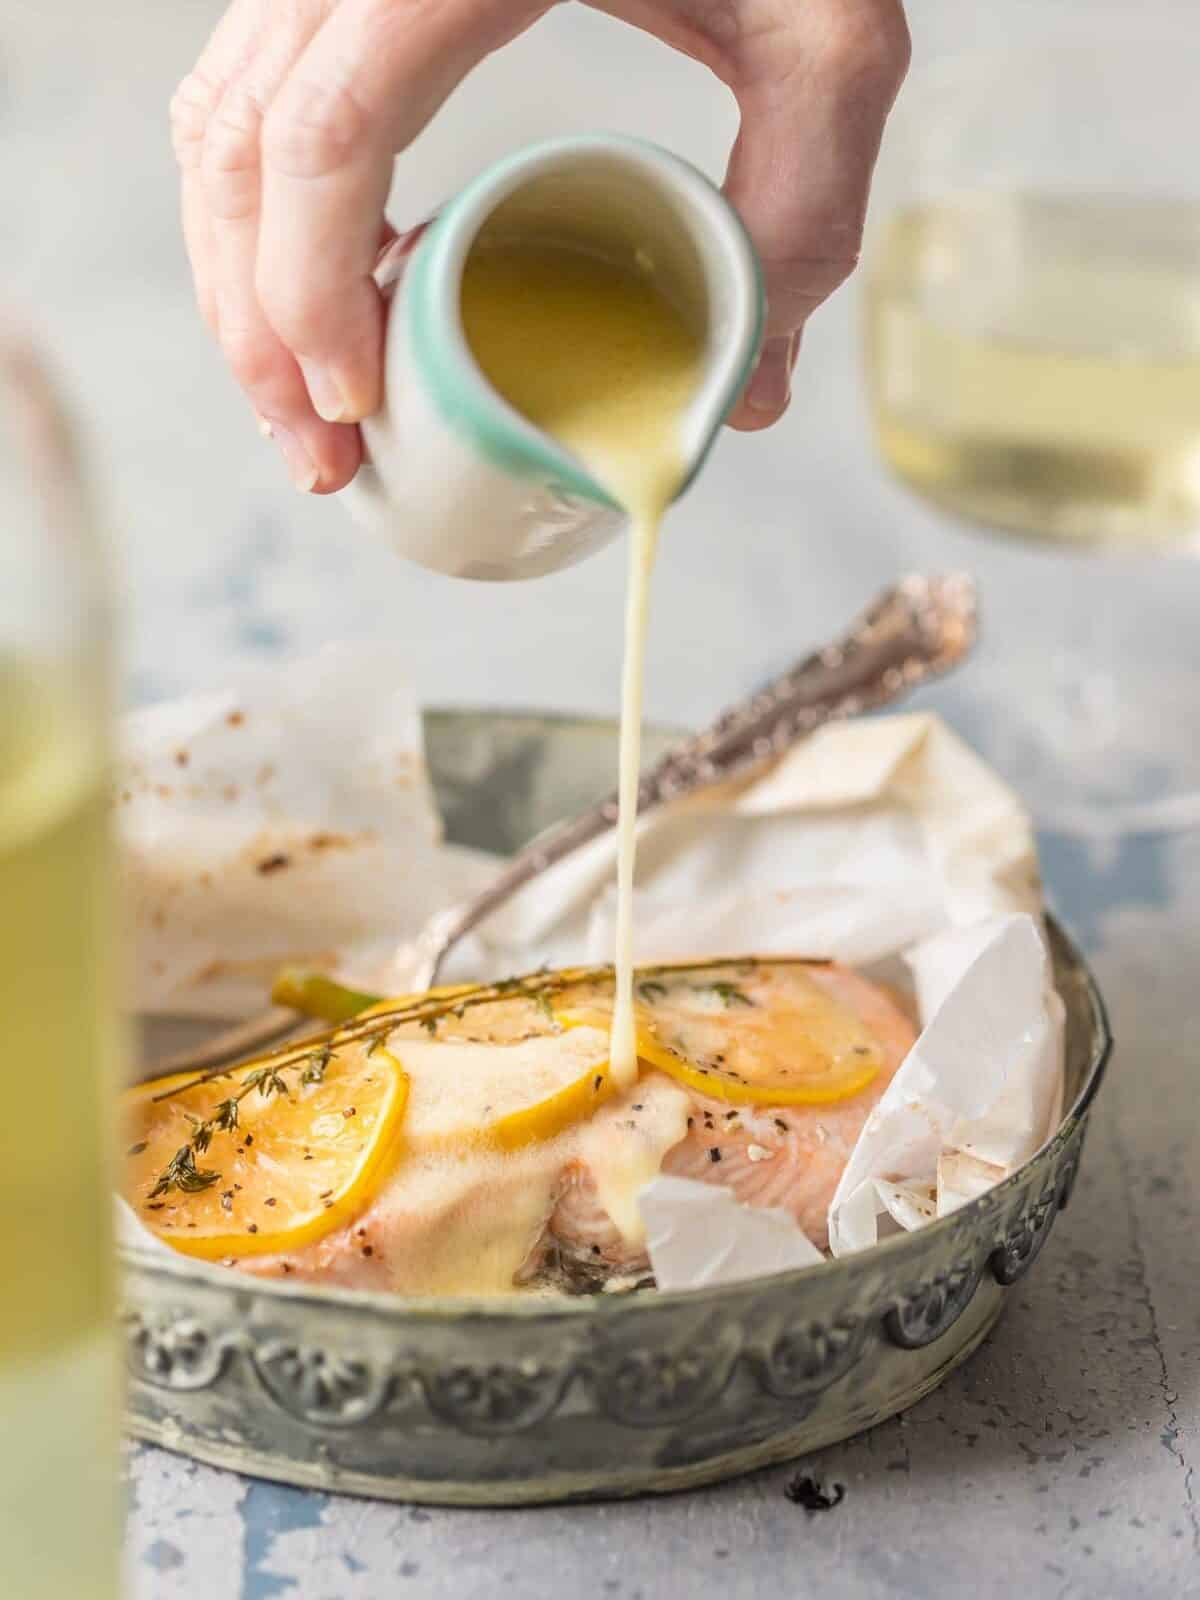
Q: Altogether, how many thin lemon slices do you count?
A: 3